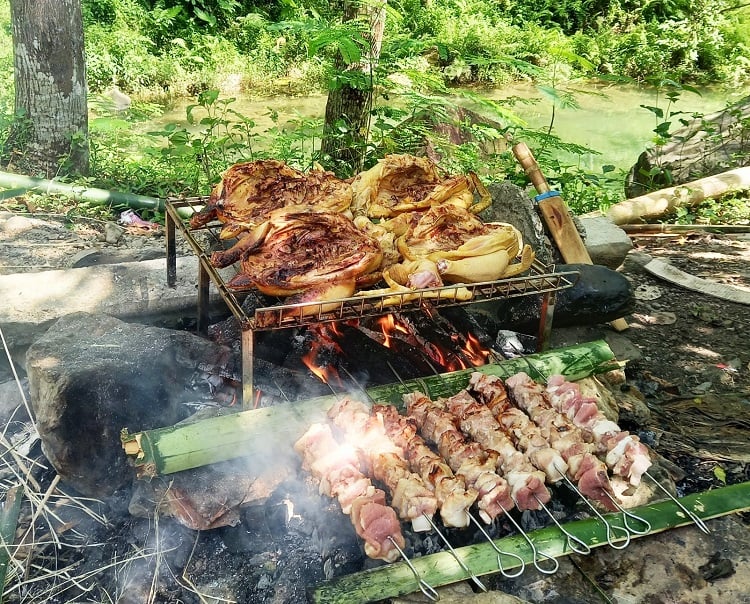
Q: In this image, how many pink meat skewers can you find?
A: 8